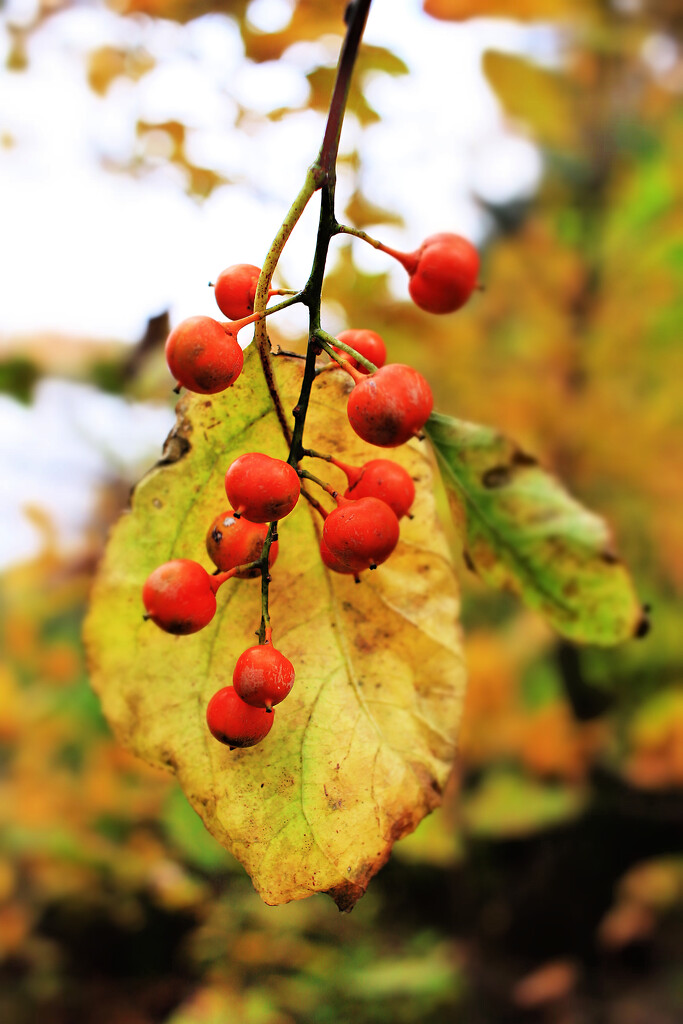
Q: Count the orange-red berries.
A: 13